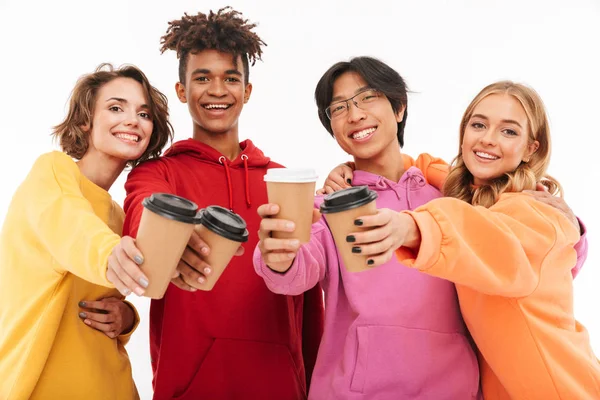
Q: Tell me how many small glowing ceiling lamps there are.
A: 0